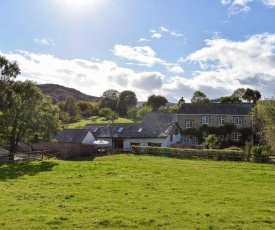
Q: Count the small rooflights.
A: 3